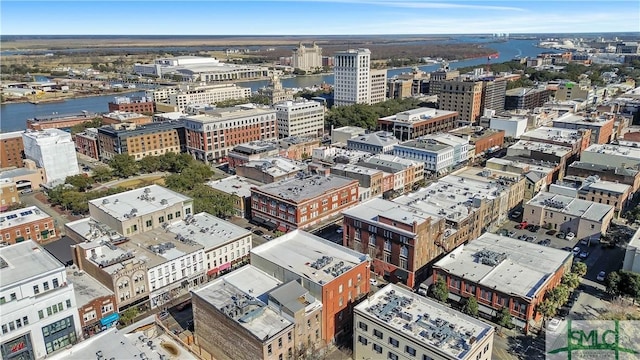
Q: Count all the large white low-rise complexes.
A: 1